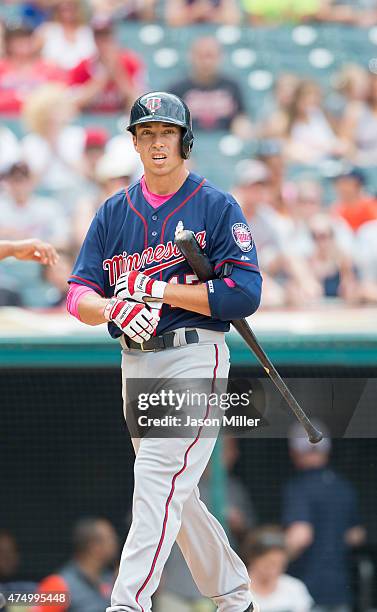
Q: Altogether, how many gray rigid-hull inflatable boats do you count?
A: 0